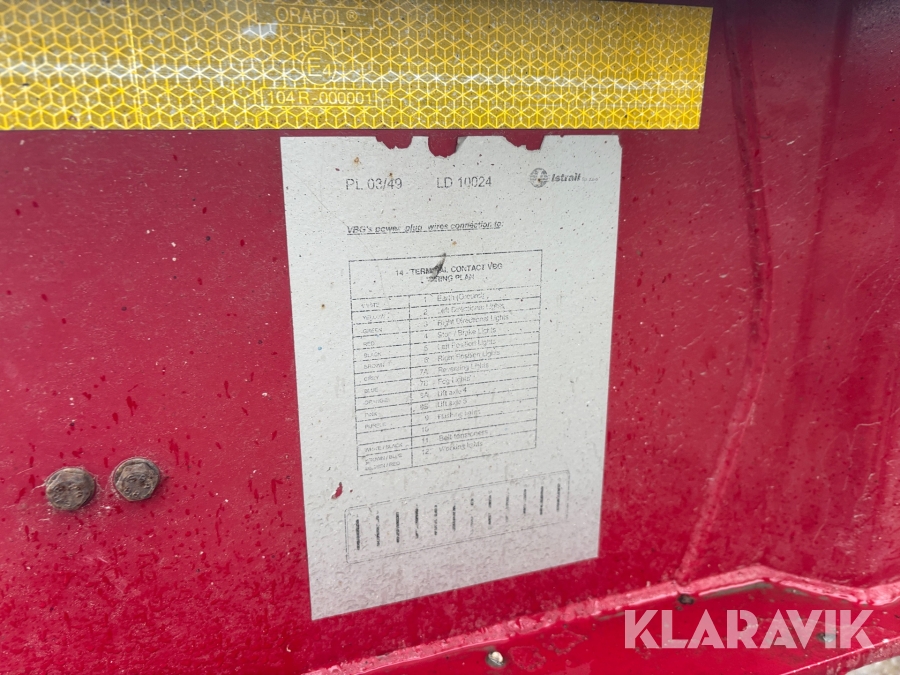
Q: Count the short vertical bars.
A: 12